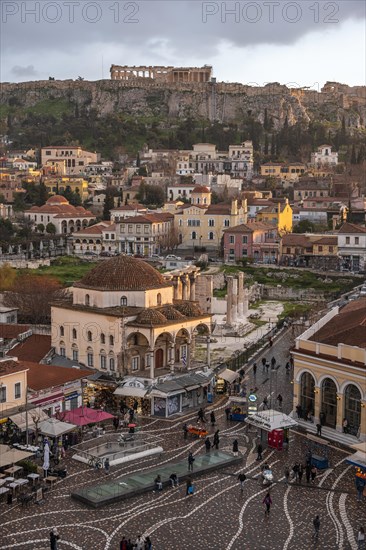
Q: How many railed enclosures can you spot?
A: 1